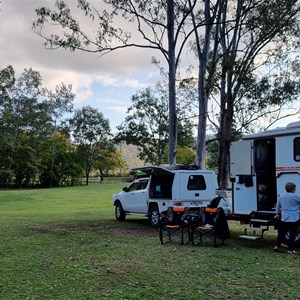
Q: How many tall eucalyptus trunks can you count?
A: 3